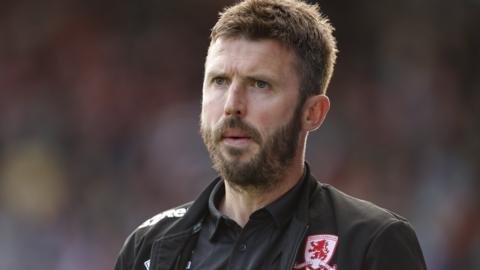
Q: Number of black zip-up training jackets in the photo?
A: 1